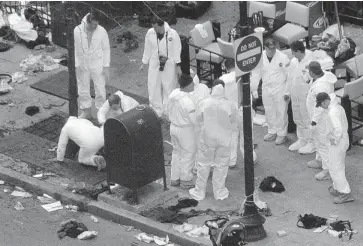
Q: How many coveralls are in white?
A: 12